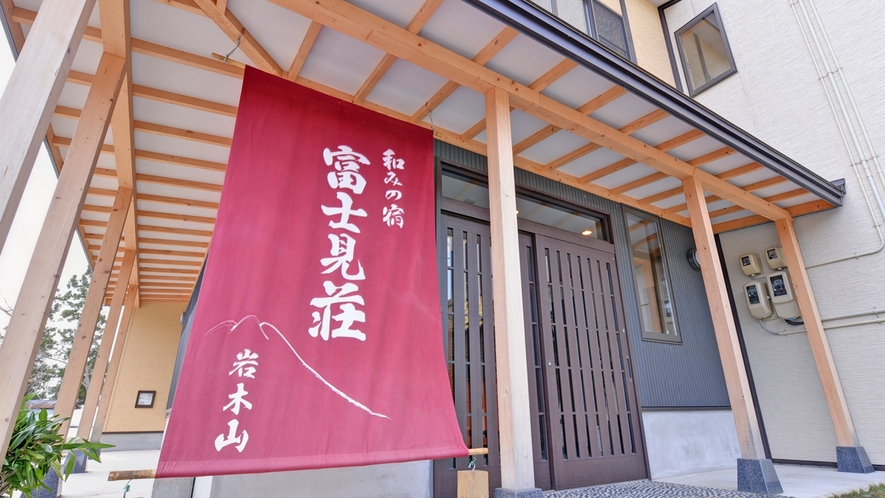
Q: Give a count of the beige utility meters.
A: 4